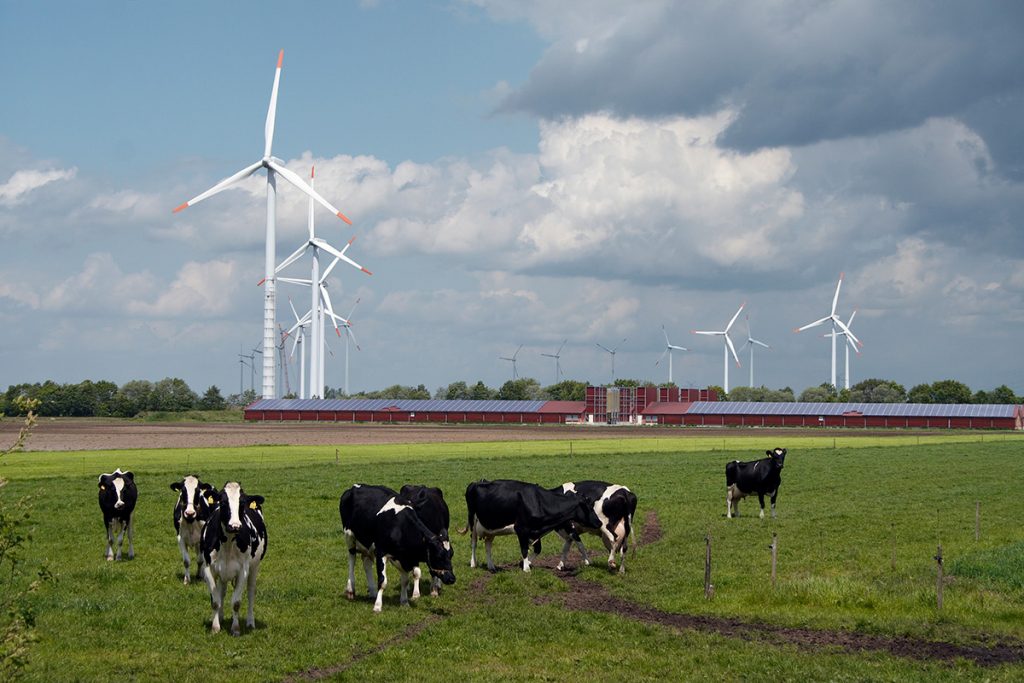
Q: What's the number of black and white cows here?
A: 8